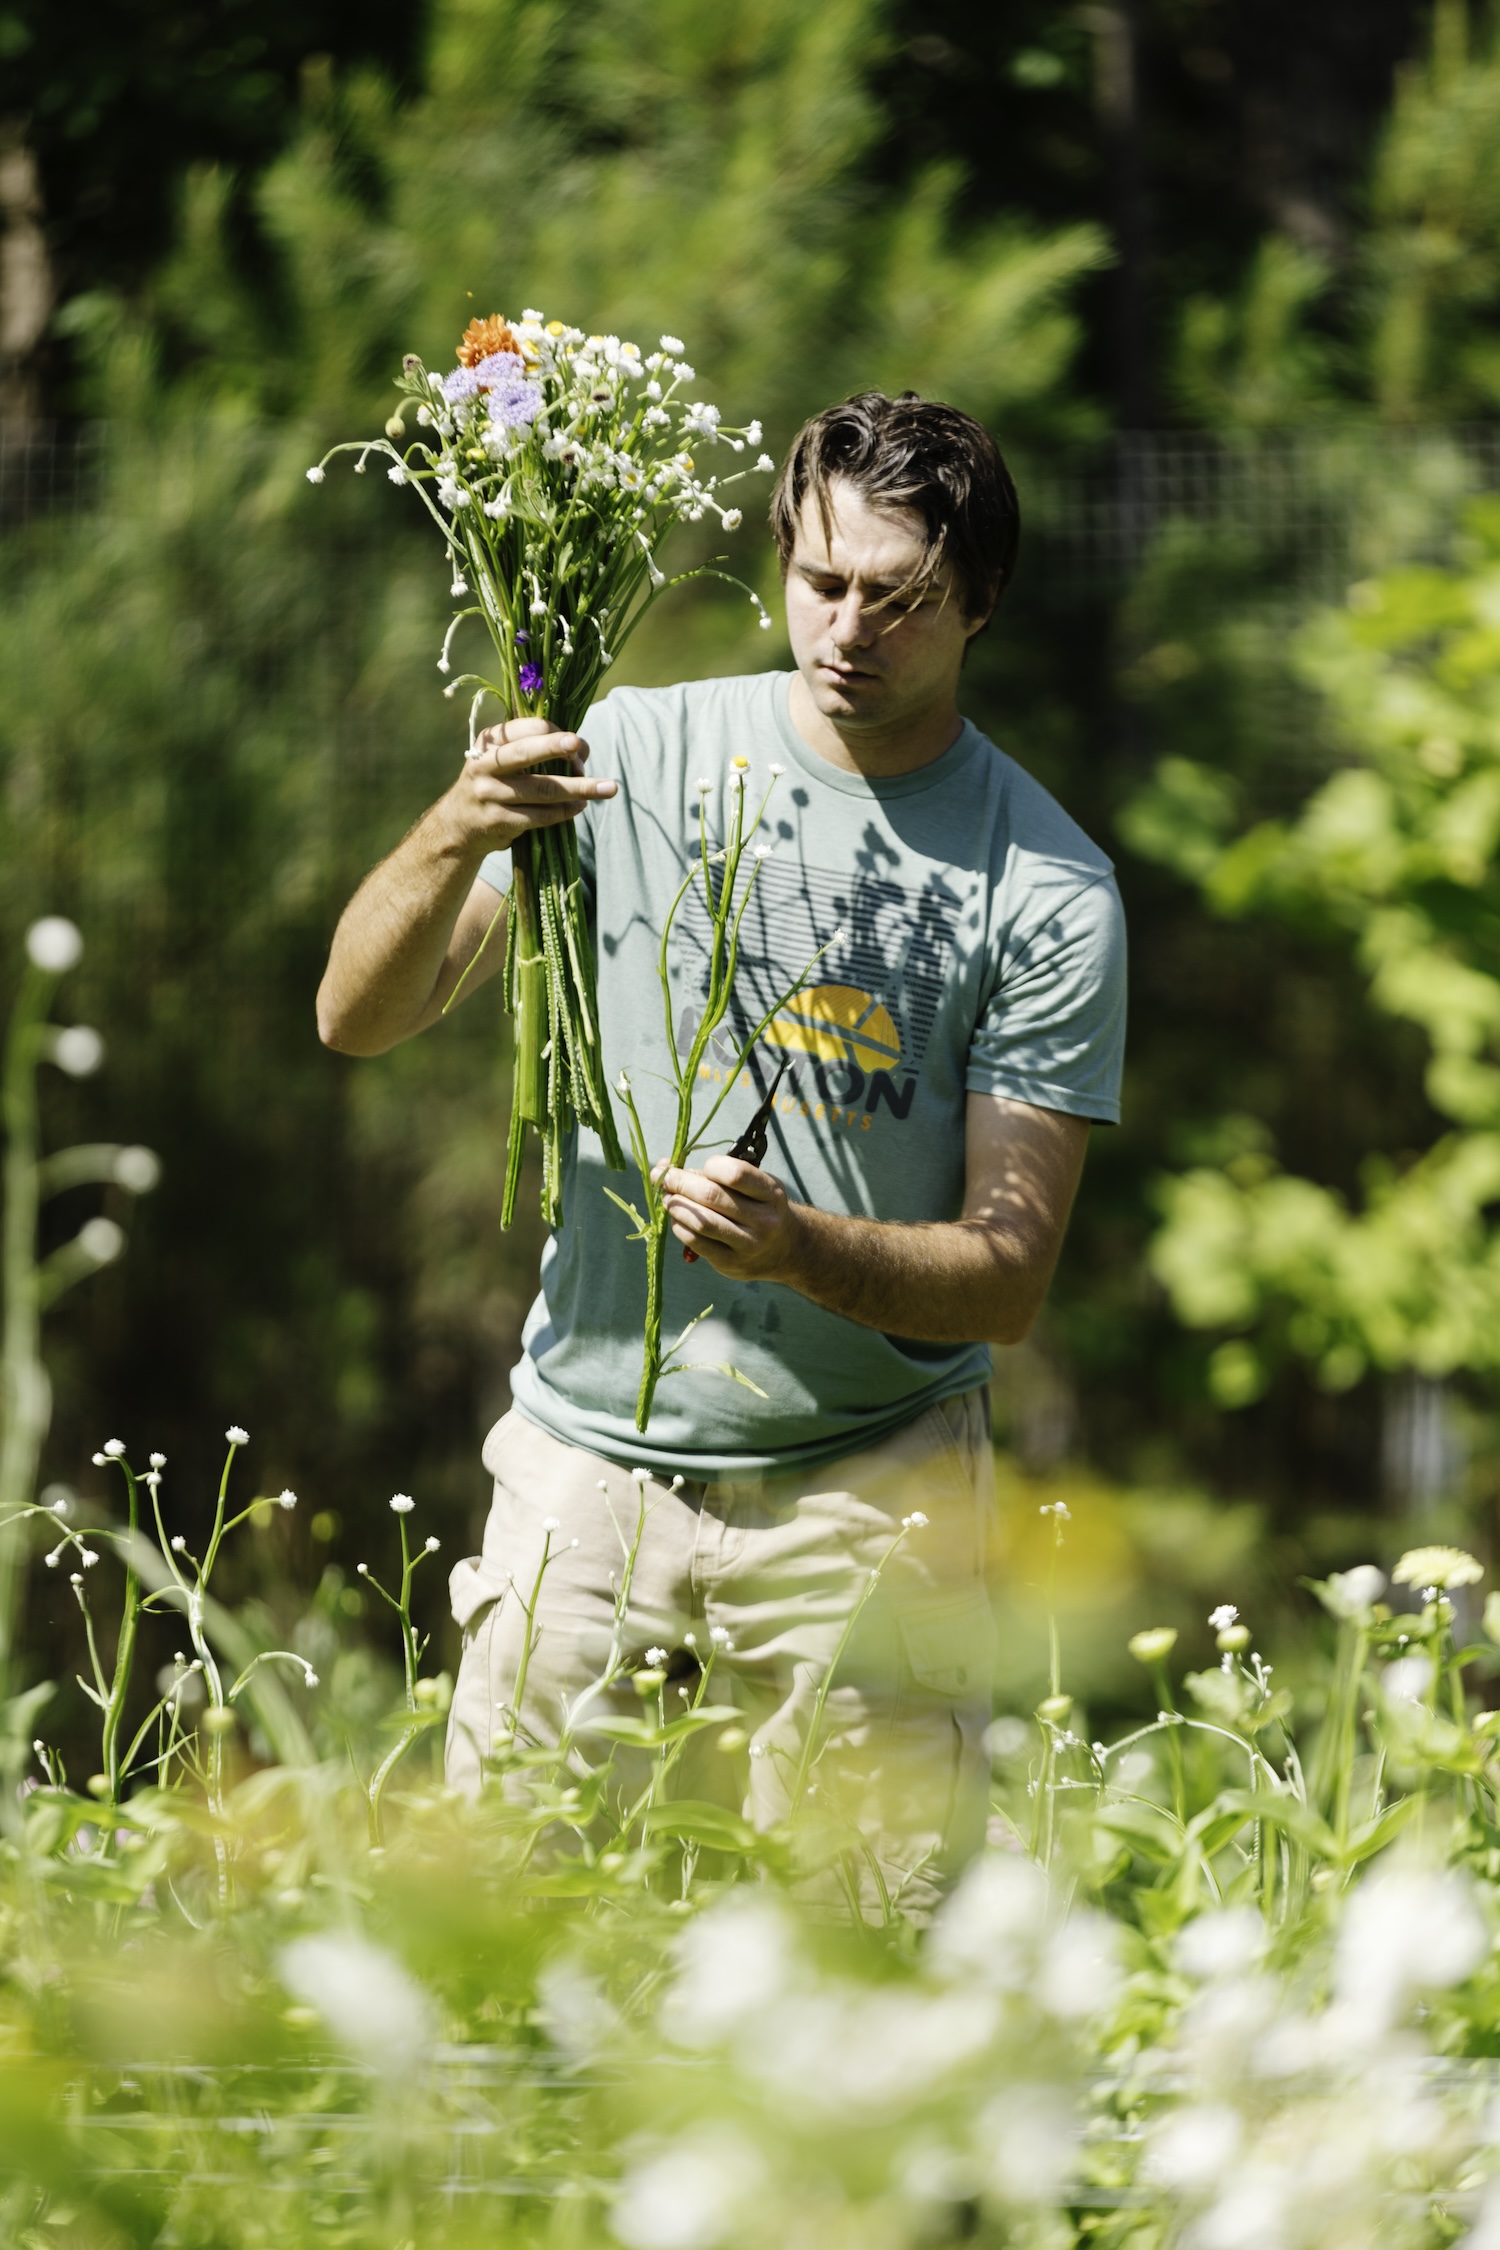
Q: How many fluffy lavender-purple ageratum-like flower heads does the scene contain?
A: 3